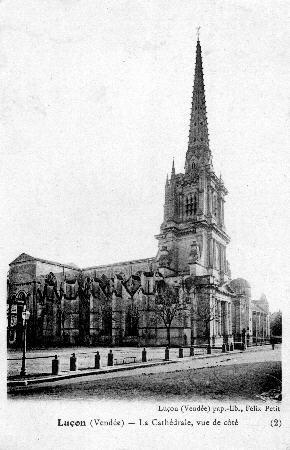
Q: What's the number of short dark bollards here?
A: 12